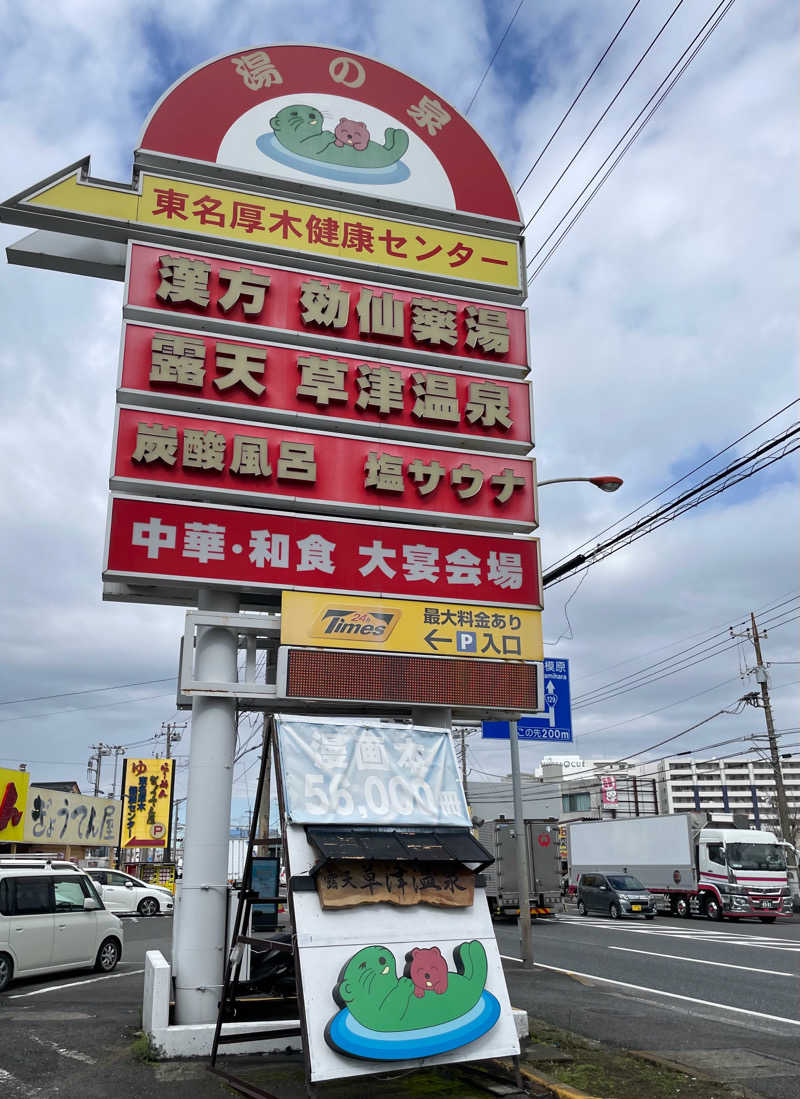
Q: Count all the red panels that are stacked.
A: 4